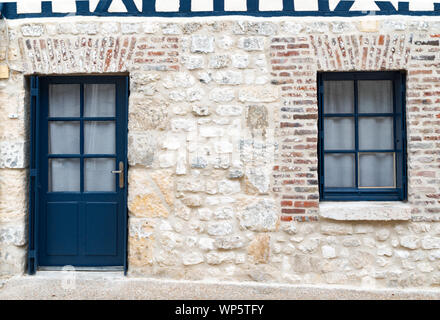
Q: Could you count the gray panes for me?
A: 12